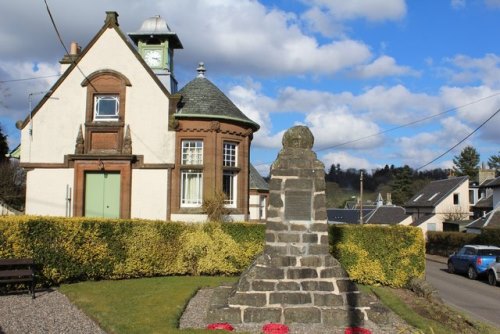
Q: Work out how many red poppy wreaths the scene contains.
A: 3